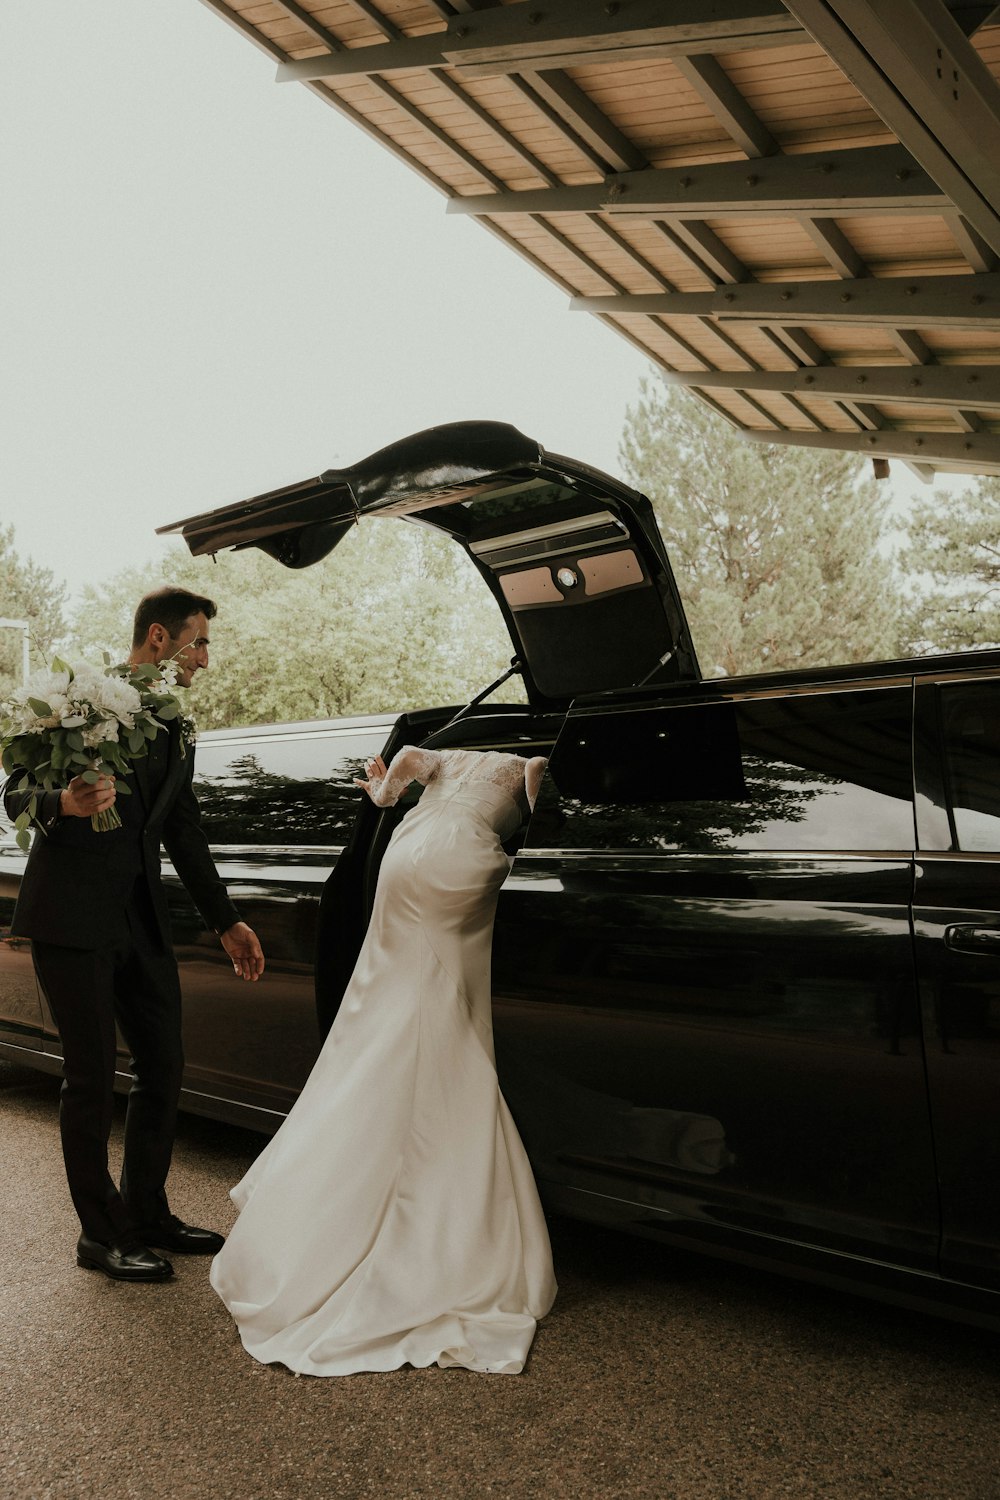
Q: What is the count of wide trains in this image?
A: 1